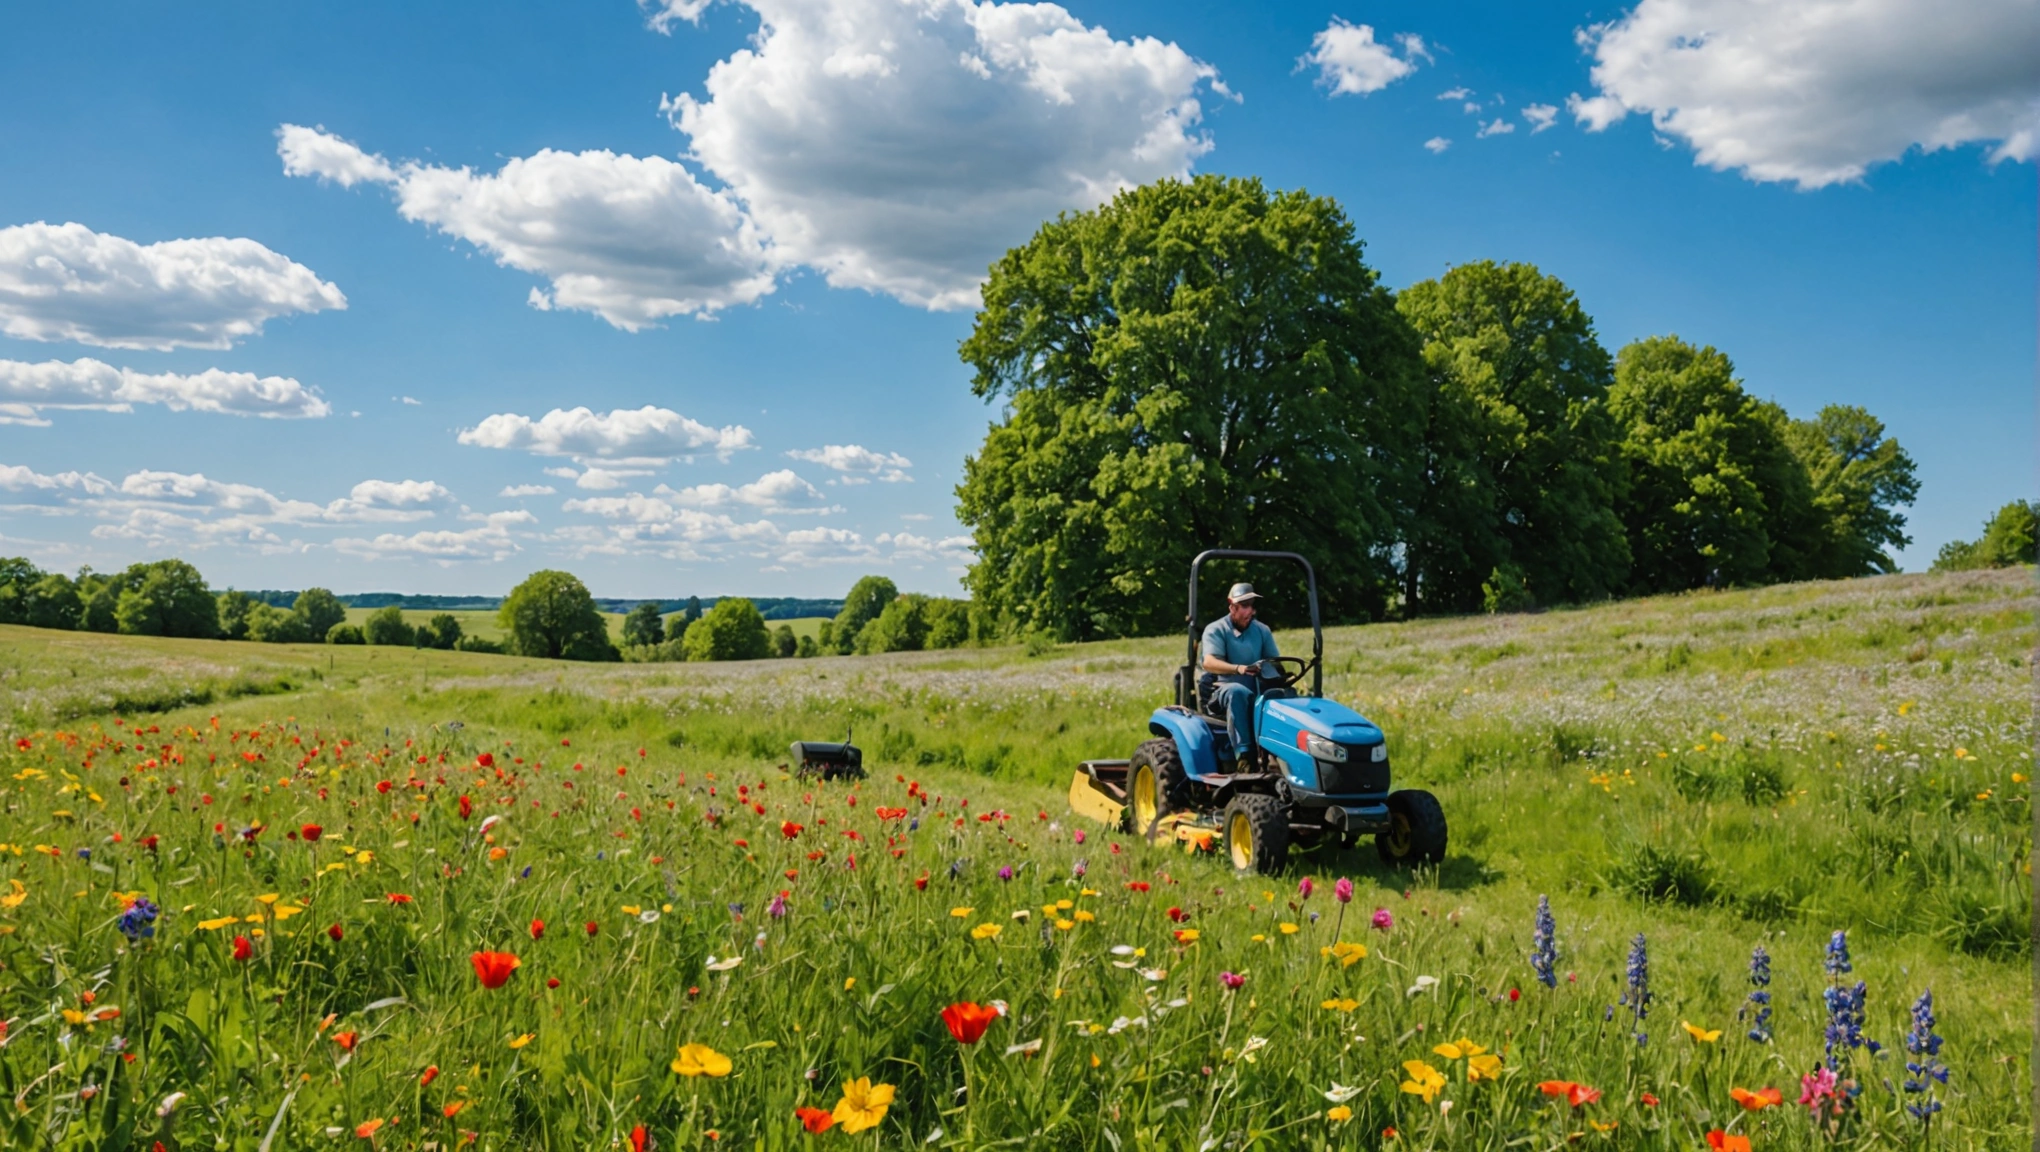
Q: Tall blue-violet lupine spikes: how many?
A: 5